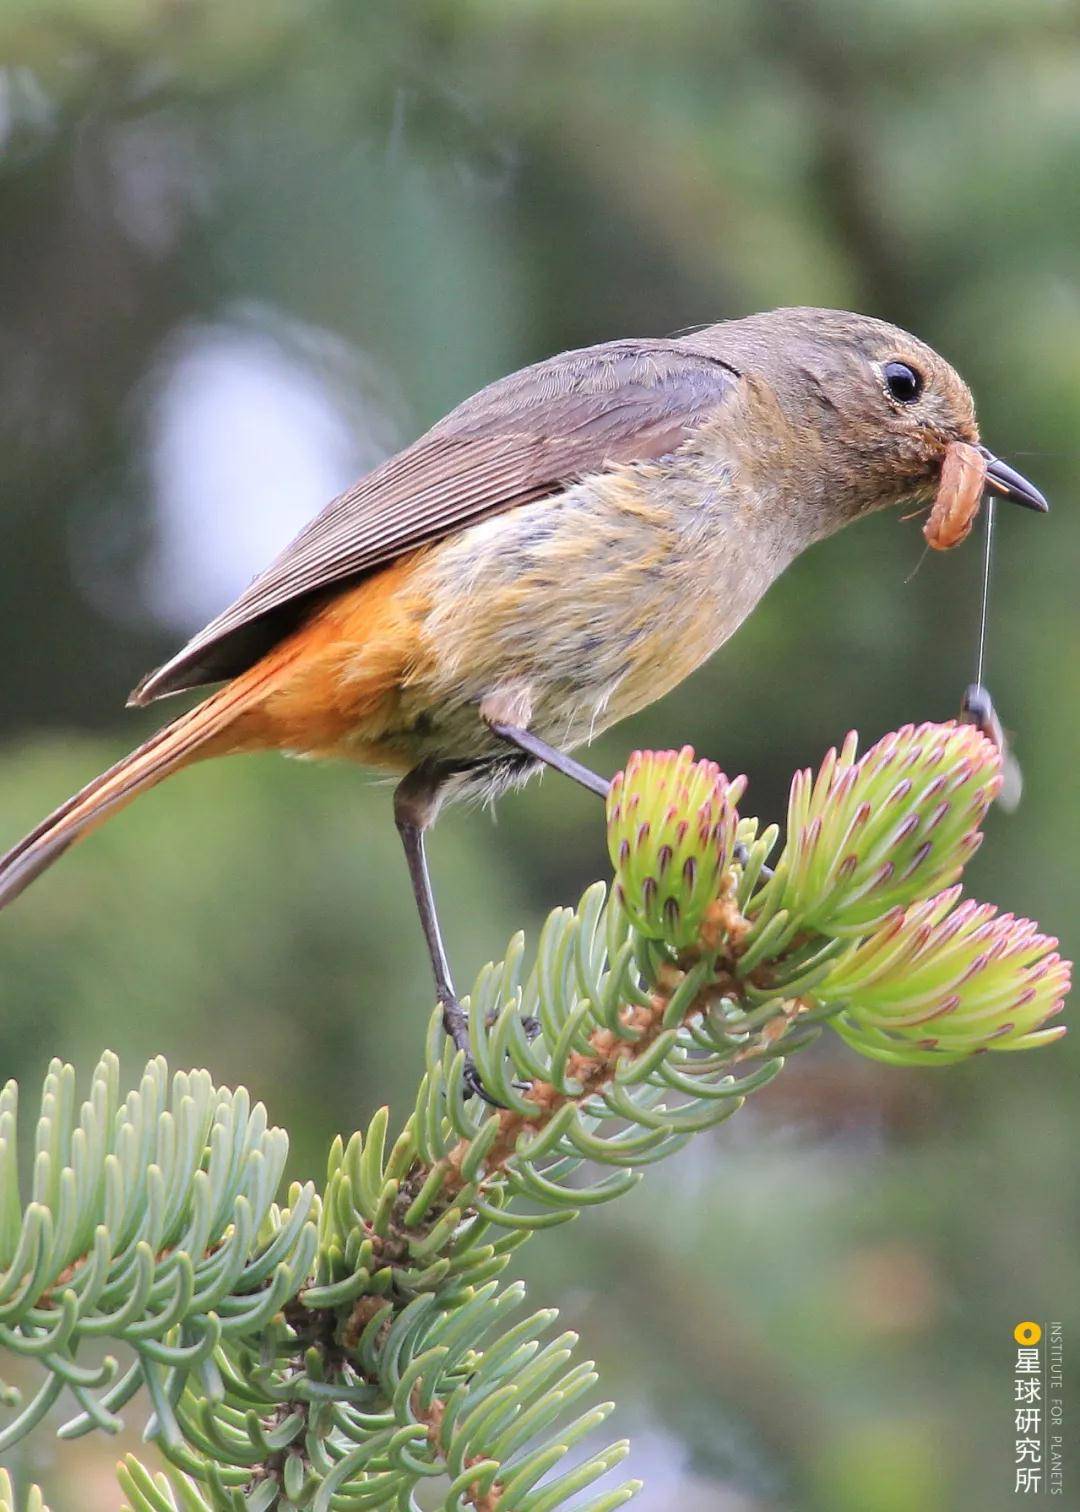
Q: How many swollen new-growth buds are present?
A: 3